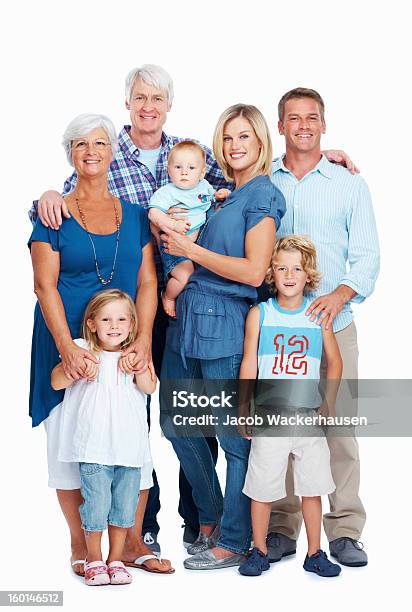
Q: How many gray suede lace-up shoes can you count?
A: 2